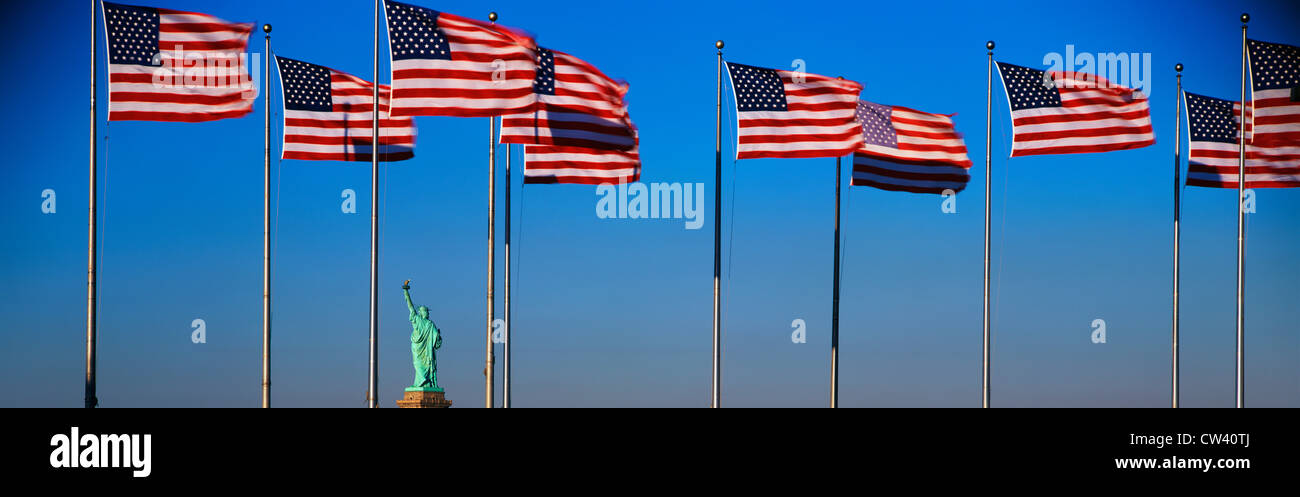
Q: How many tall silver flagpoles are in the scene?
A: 10